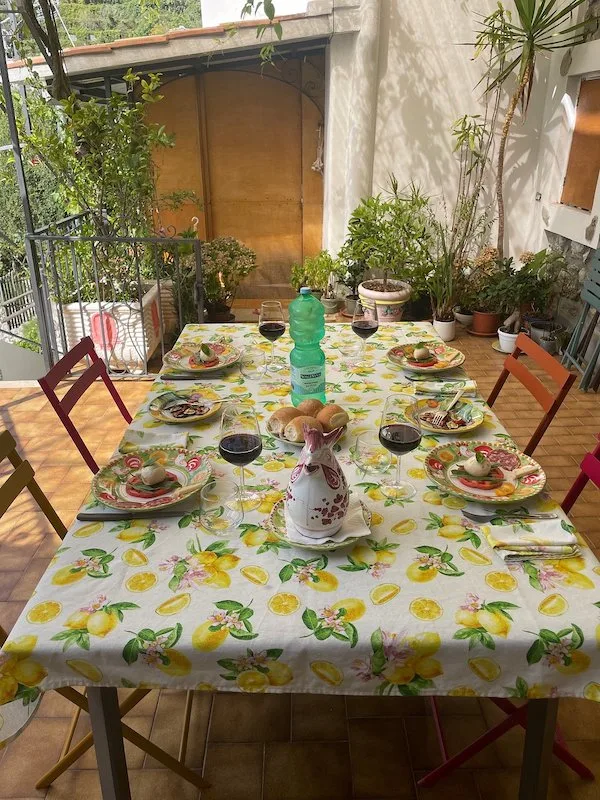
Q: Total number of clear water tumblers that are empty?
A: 4